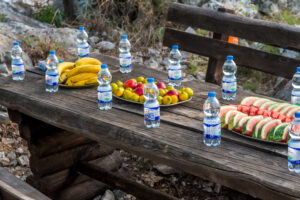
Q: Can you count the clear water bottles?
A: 11